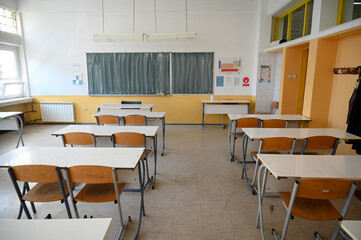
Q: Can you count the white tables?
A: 11